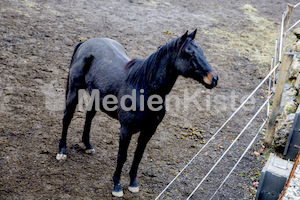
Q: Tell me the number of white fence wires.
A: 3